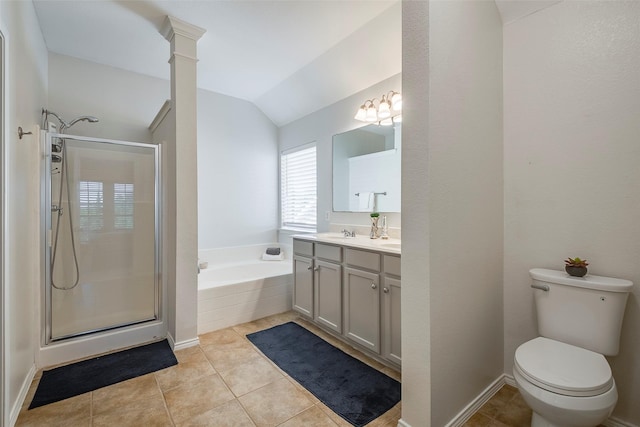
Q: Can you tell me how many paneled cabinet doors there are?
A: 4